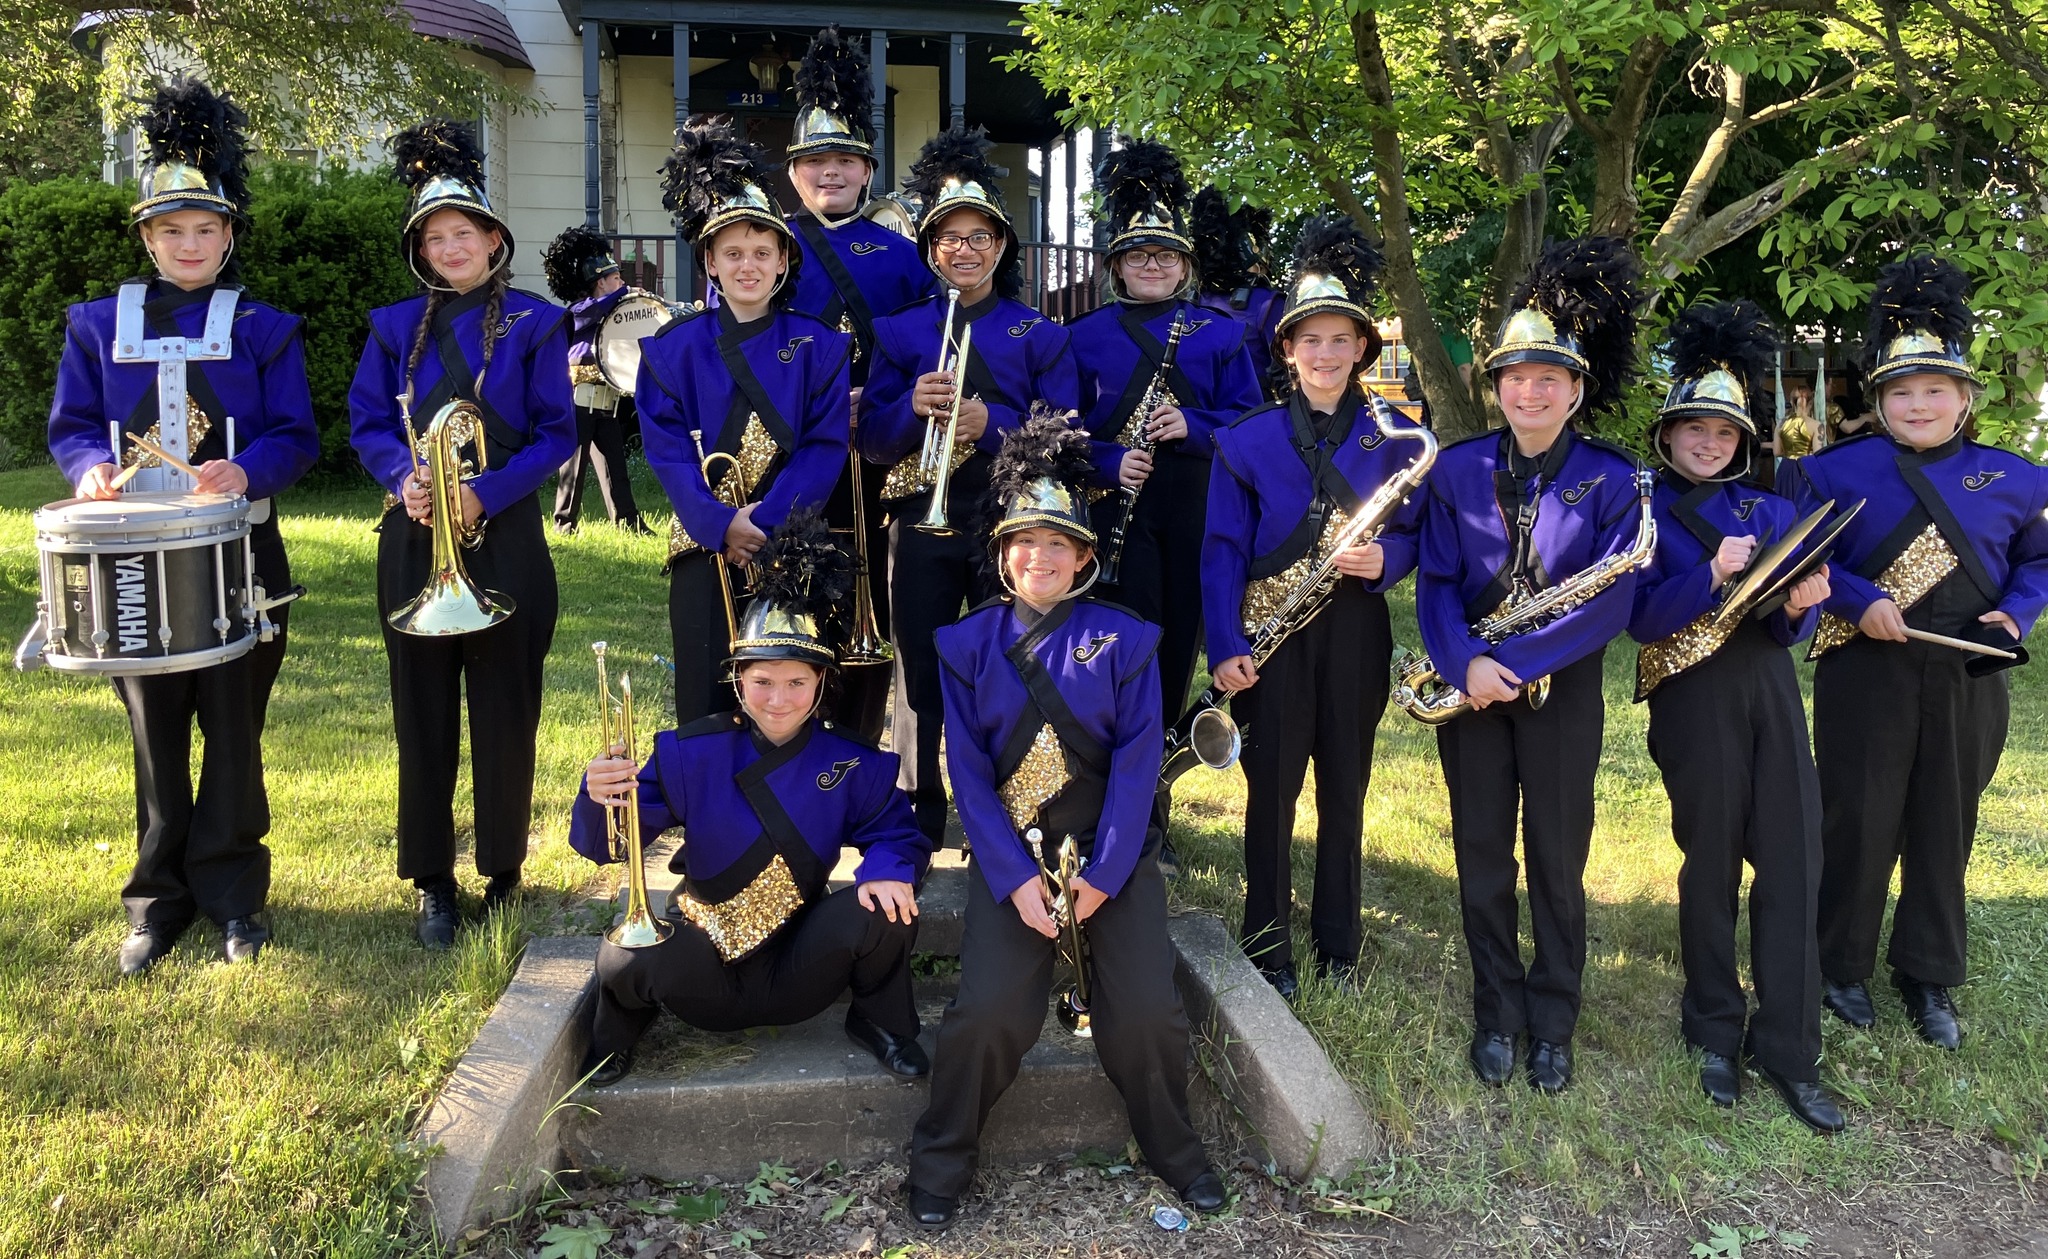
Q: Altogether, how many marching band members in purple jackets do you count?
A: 14